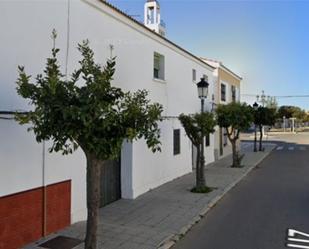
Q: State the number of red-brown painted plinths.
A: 1